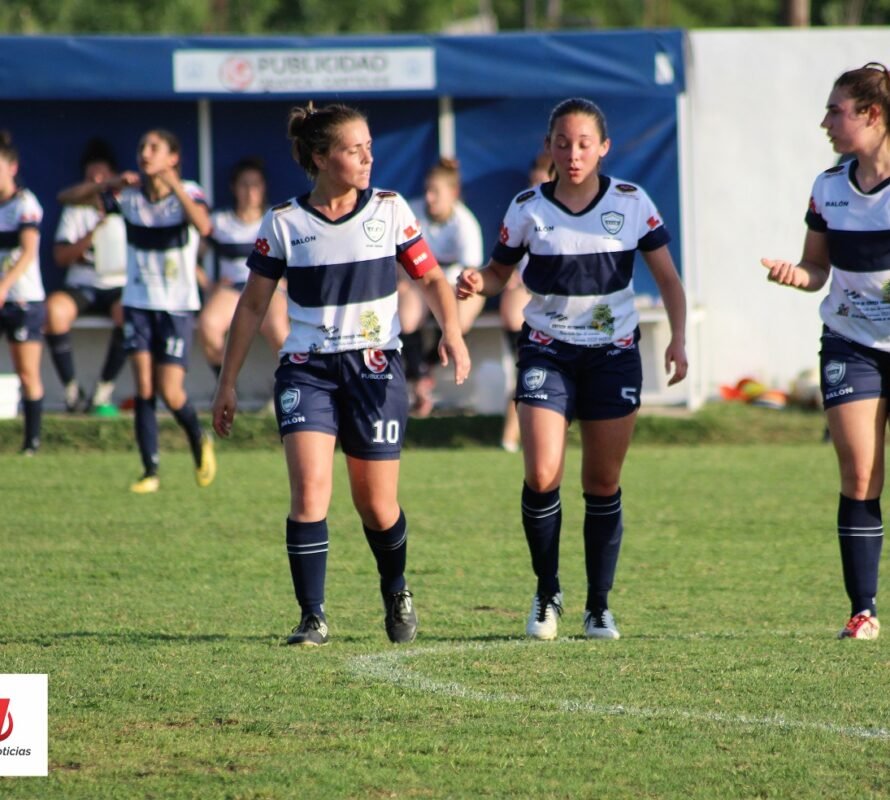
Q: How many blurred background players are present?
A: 6